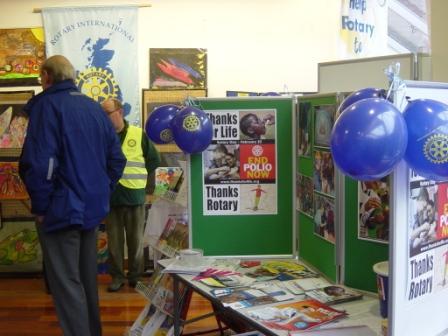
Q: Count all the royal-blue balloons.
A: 5